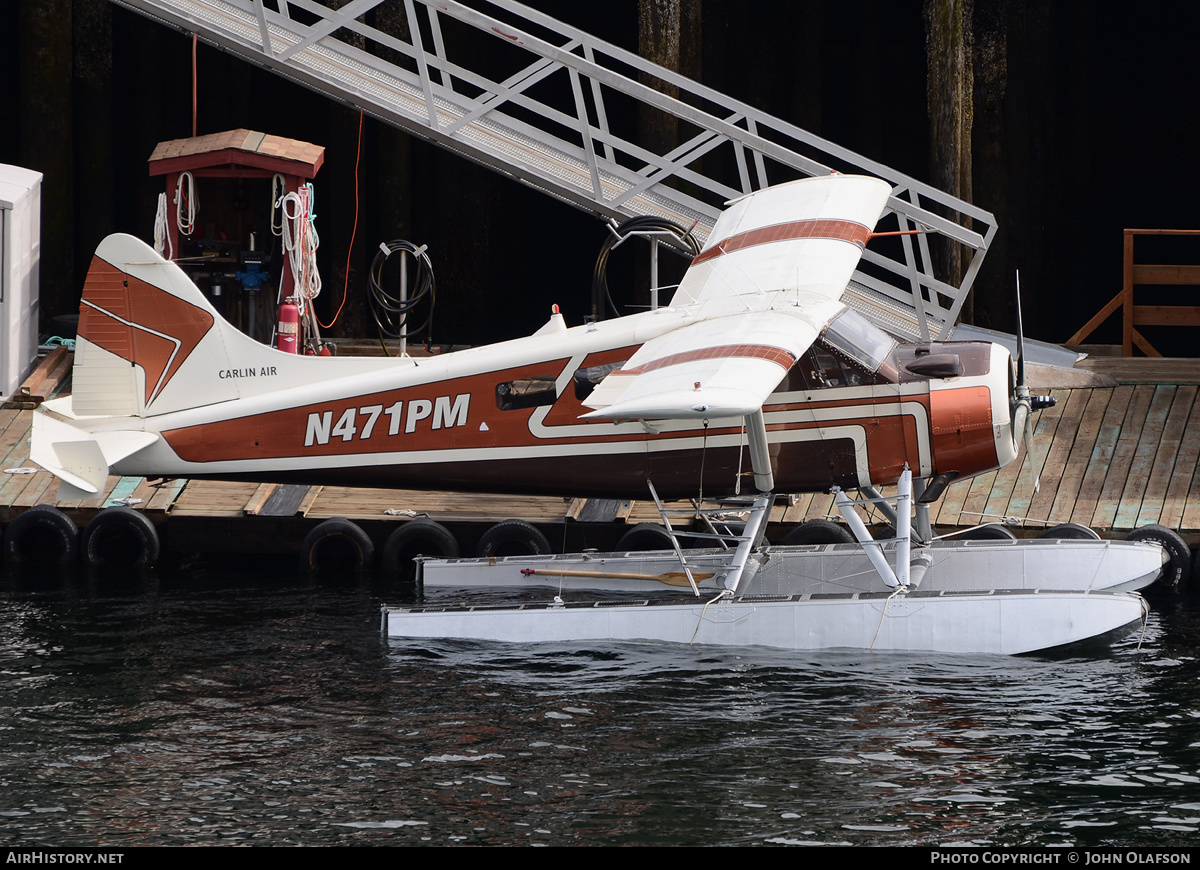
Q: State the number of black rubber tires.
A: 12